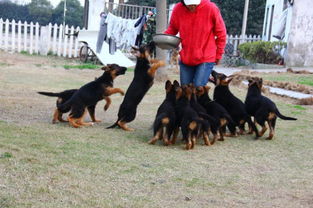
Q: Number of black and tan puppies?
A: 9